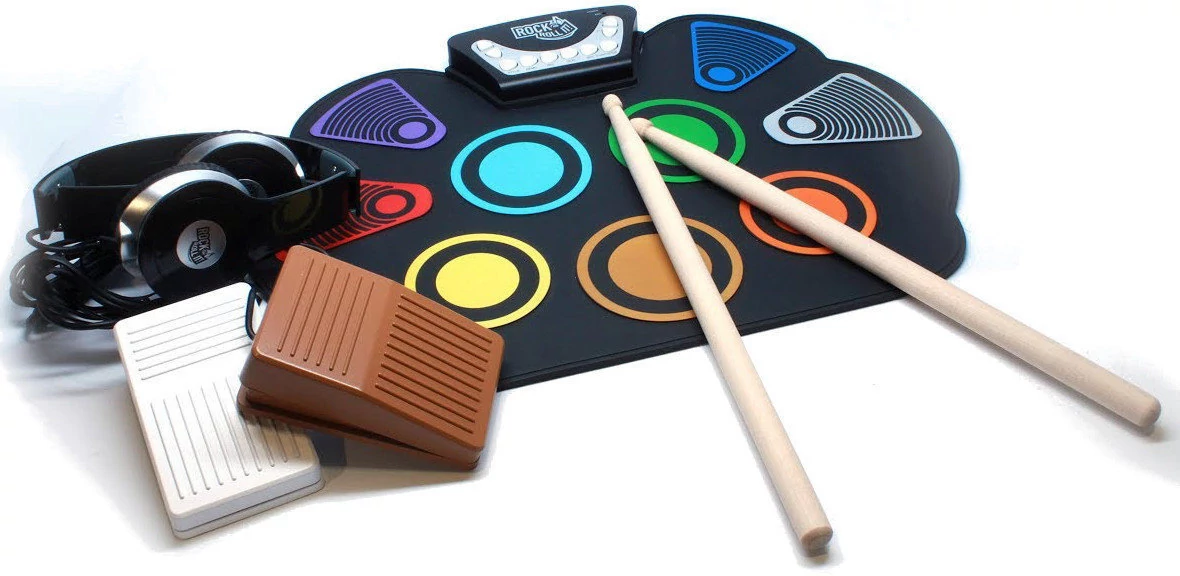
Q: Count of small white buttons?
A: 10